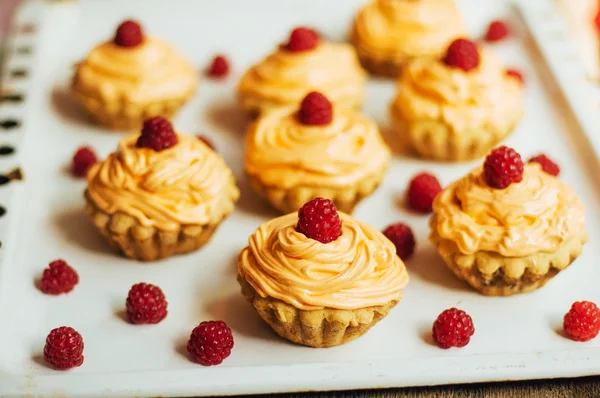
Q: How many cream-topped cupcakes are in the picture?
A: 8